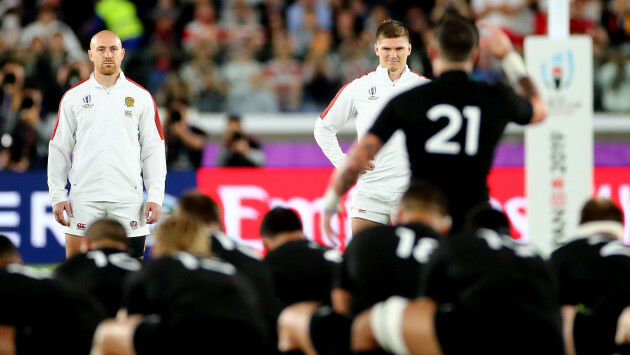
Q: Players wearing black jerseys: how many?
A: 9